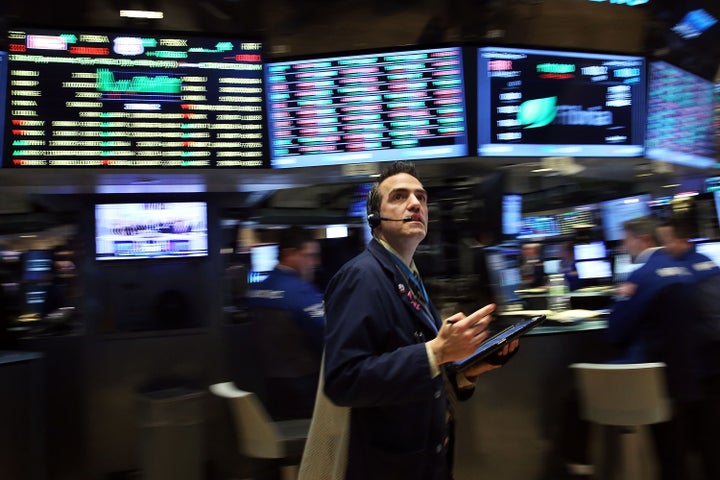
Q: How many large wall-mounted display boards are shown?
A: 4